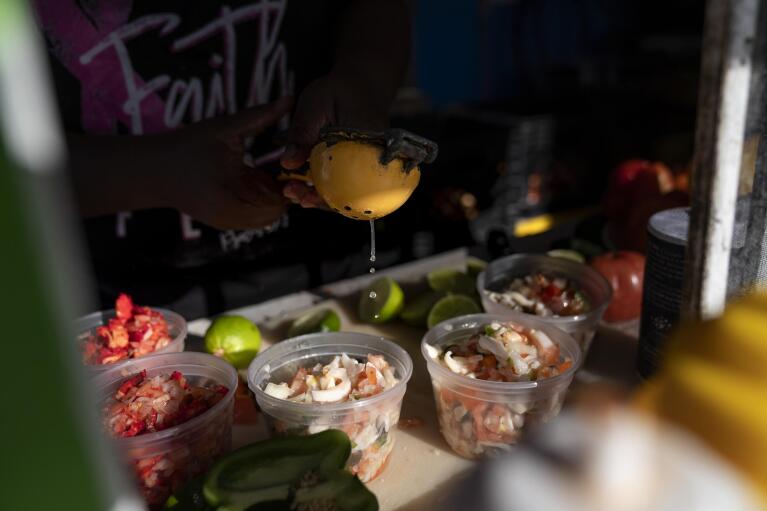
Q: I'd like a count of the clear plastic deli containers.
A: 5